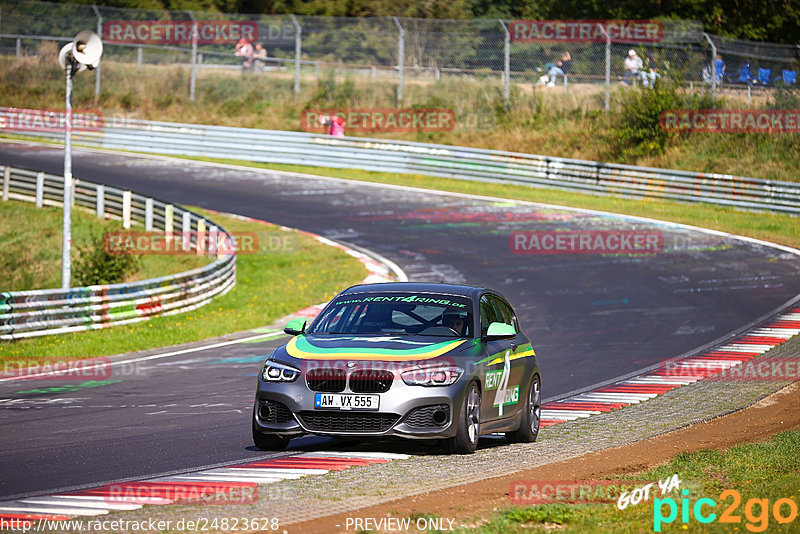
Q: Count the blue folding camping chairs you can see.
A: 3